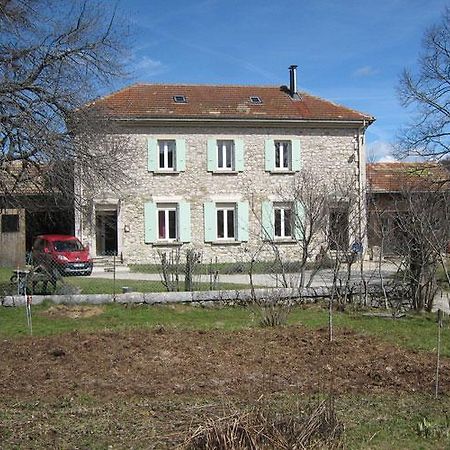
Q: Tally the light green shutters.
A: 12